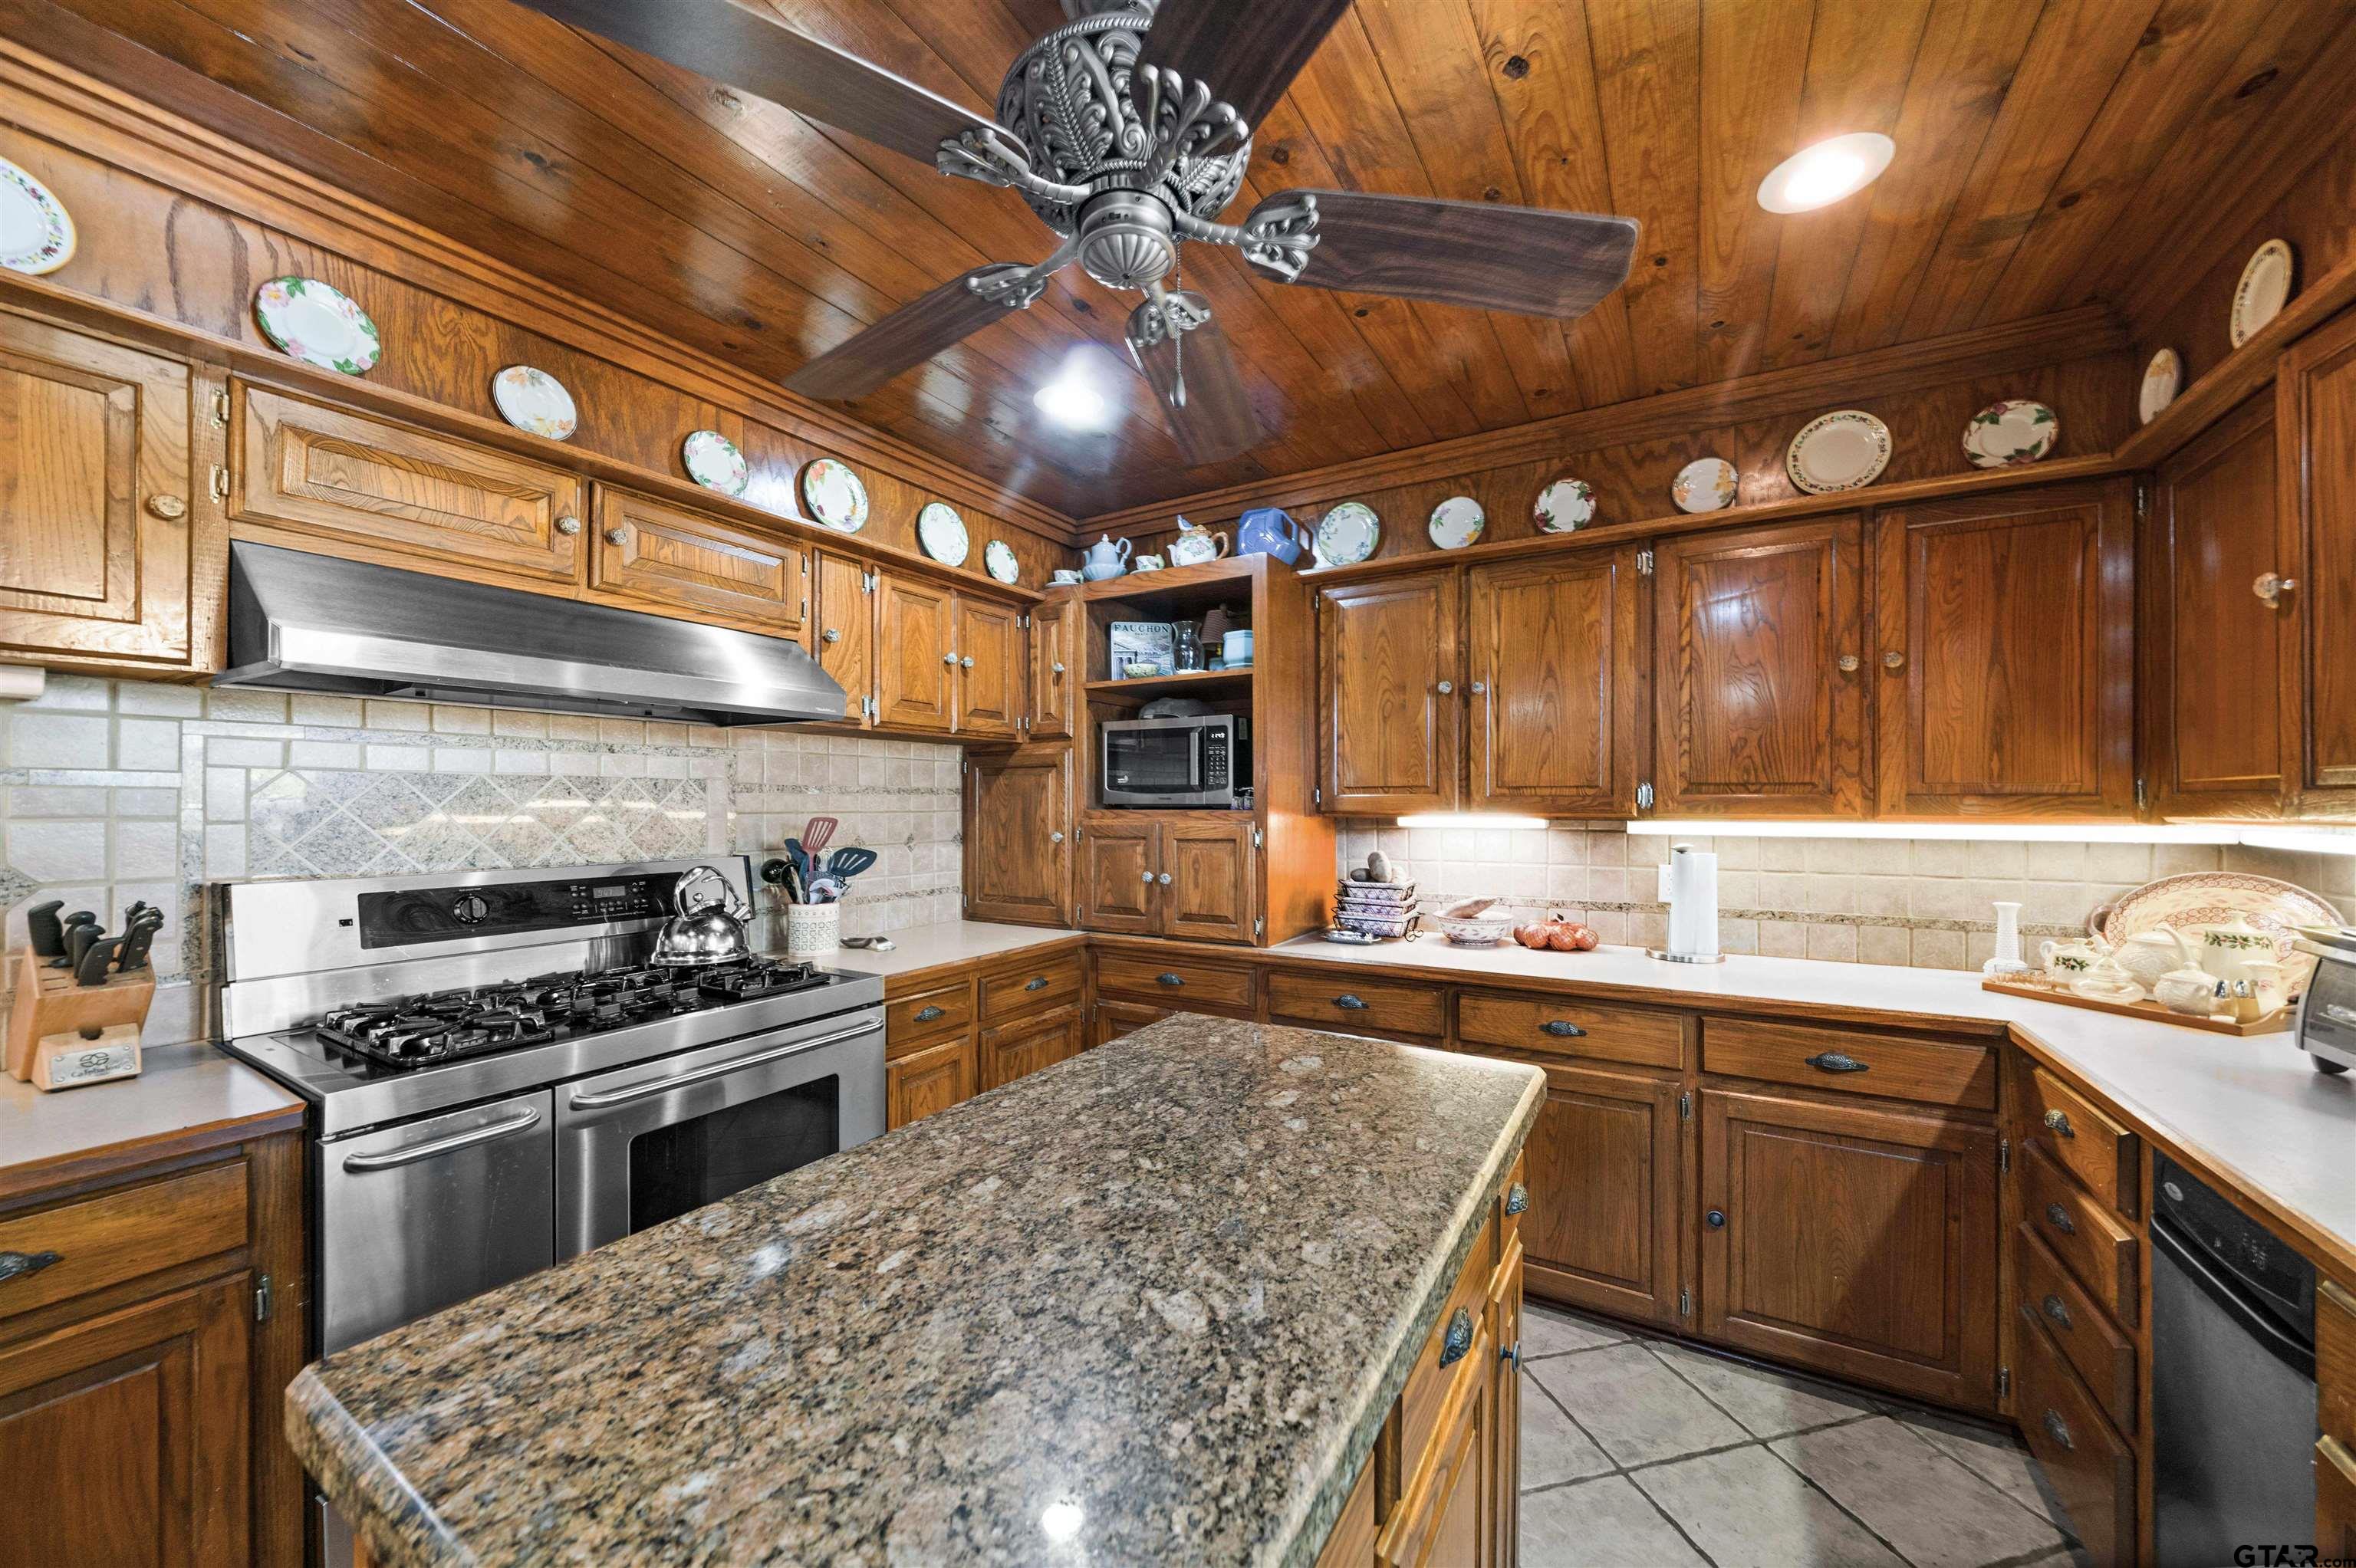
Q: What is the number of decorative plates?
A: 15